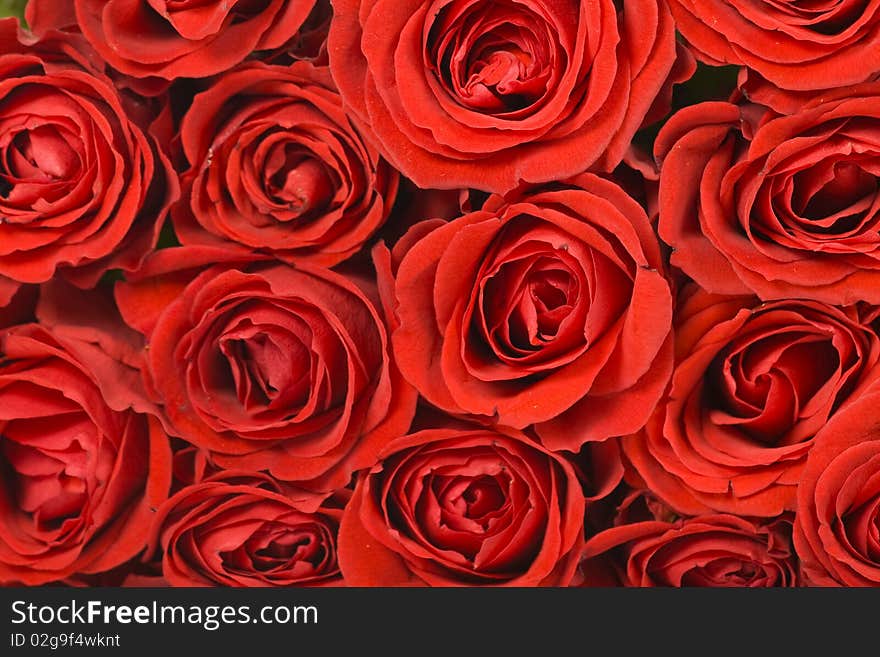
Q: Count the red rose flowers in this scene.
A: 14